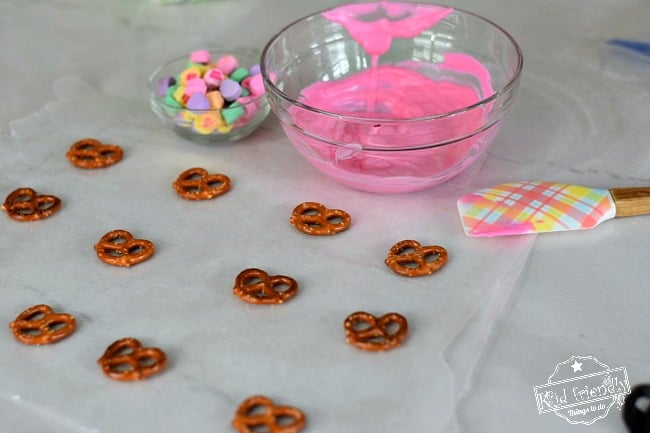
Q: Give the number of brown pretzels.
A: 11